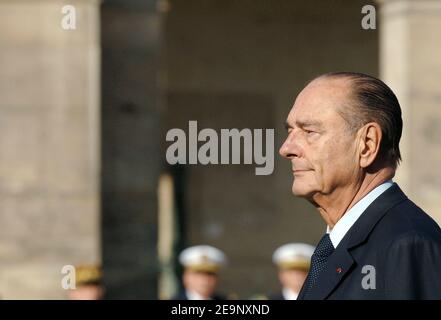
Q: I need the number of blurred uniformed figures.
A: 3